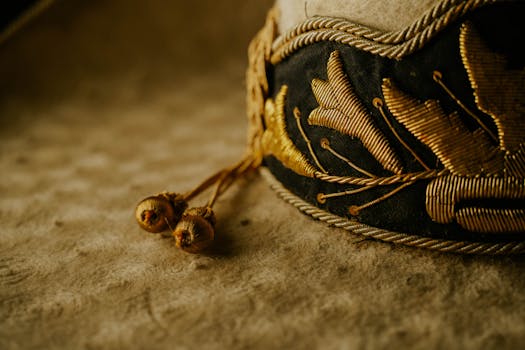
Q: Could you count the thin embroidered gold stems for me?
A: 6